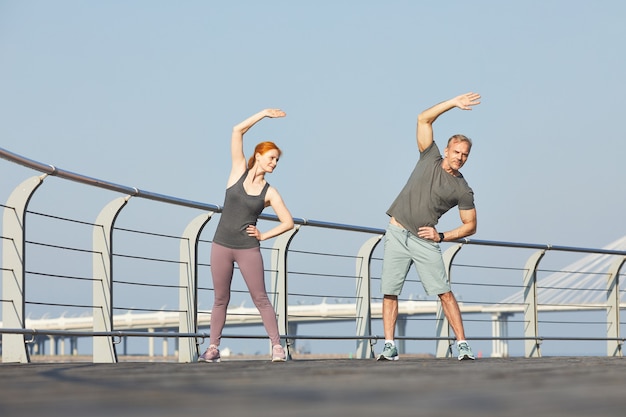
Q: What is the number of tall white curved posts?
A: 8